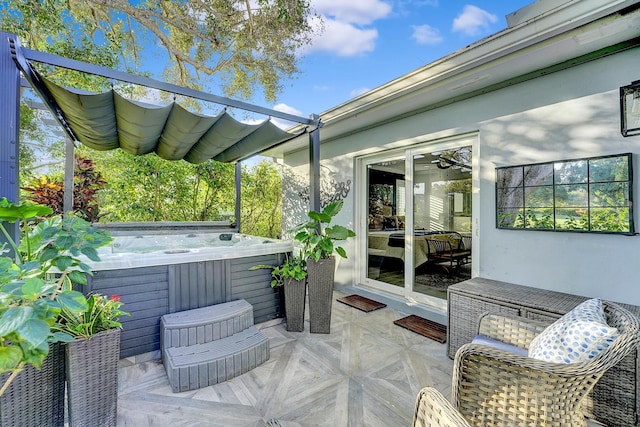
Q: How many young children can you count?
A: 0